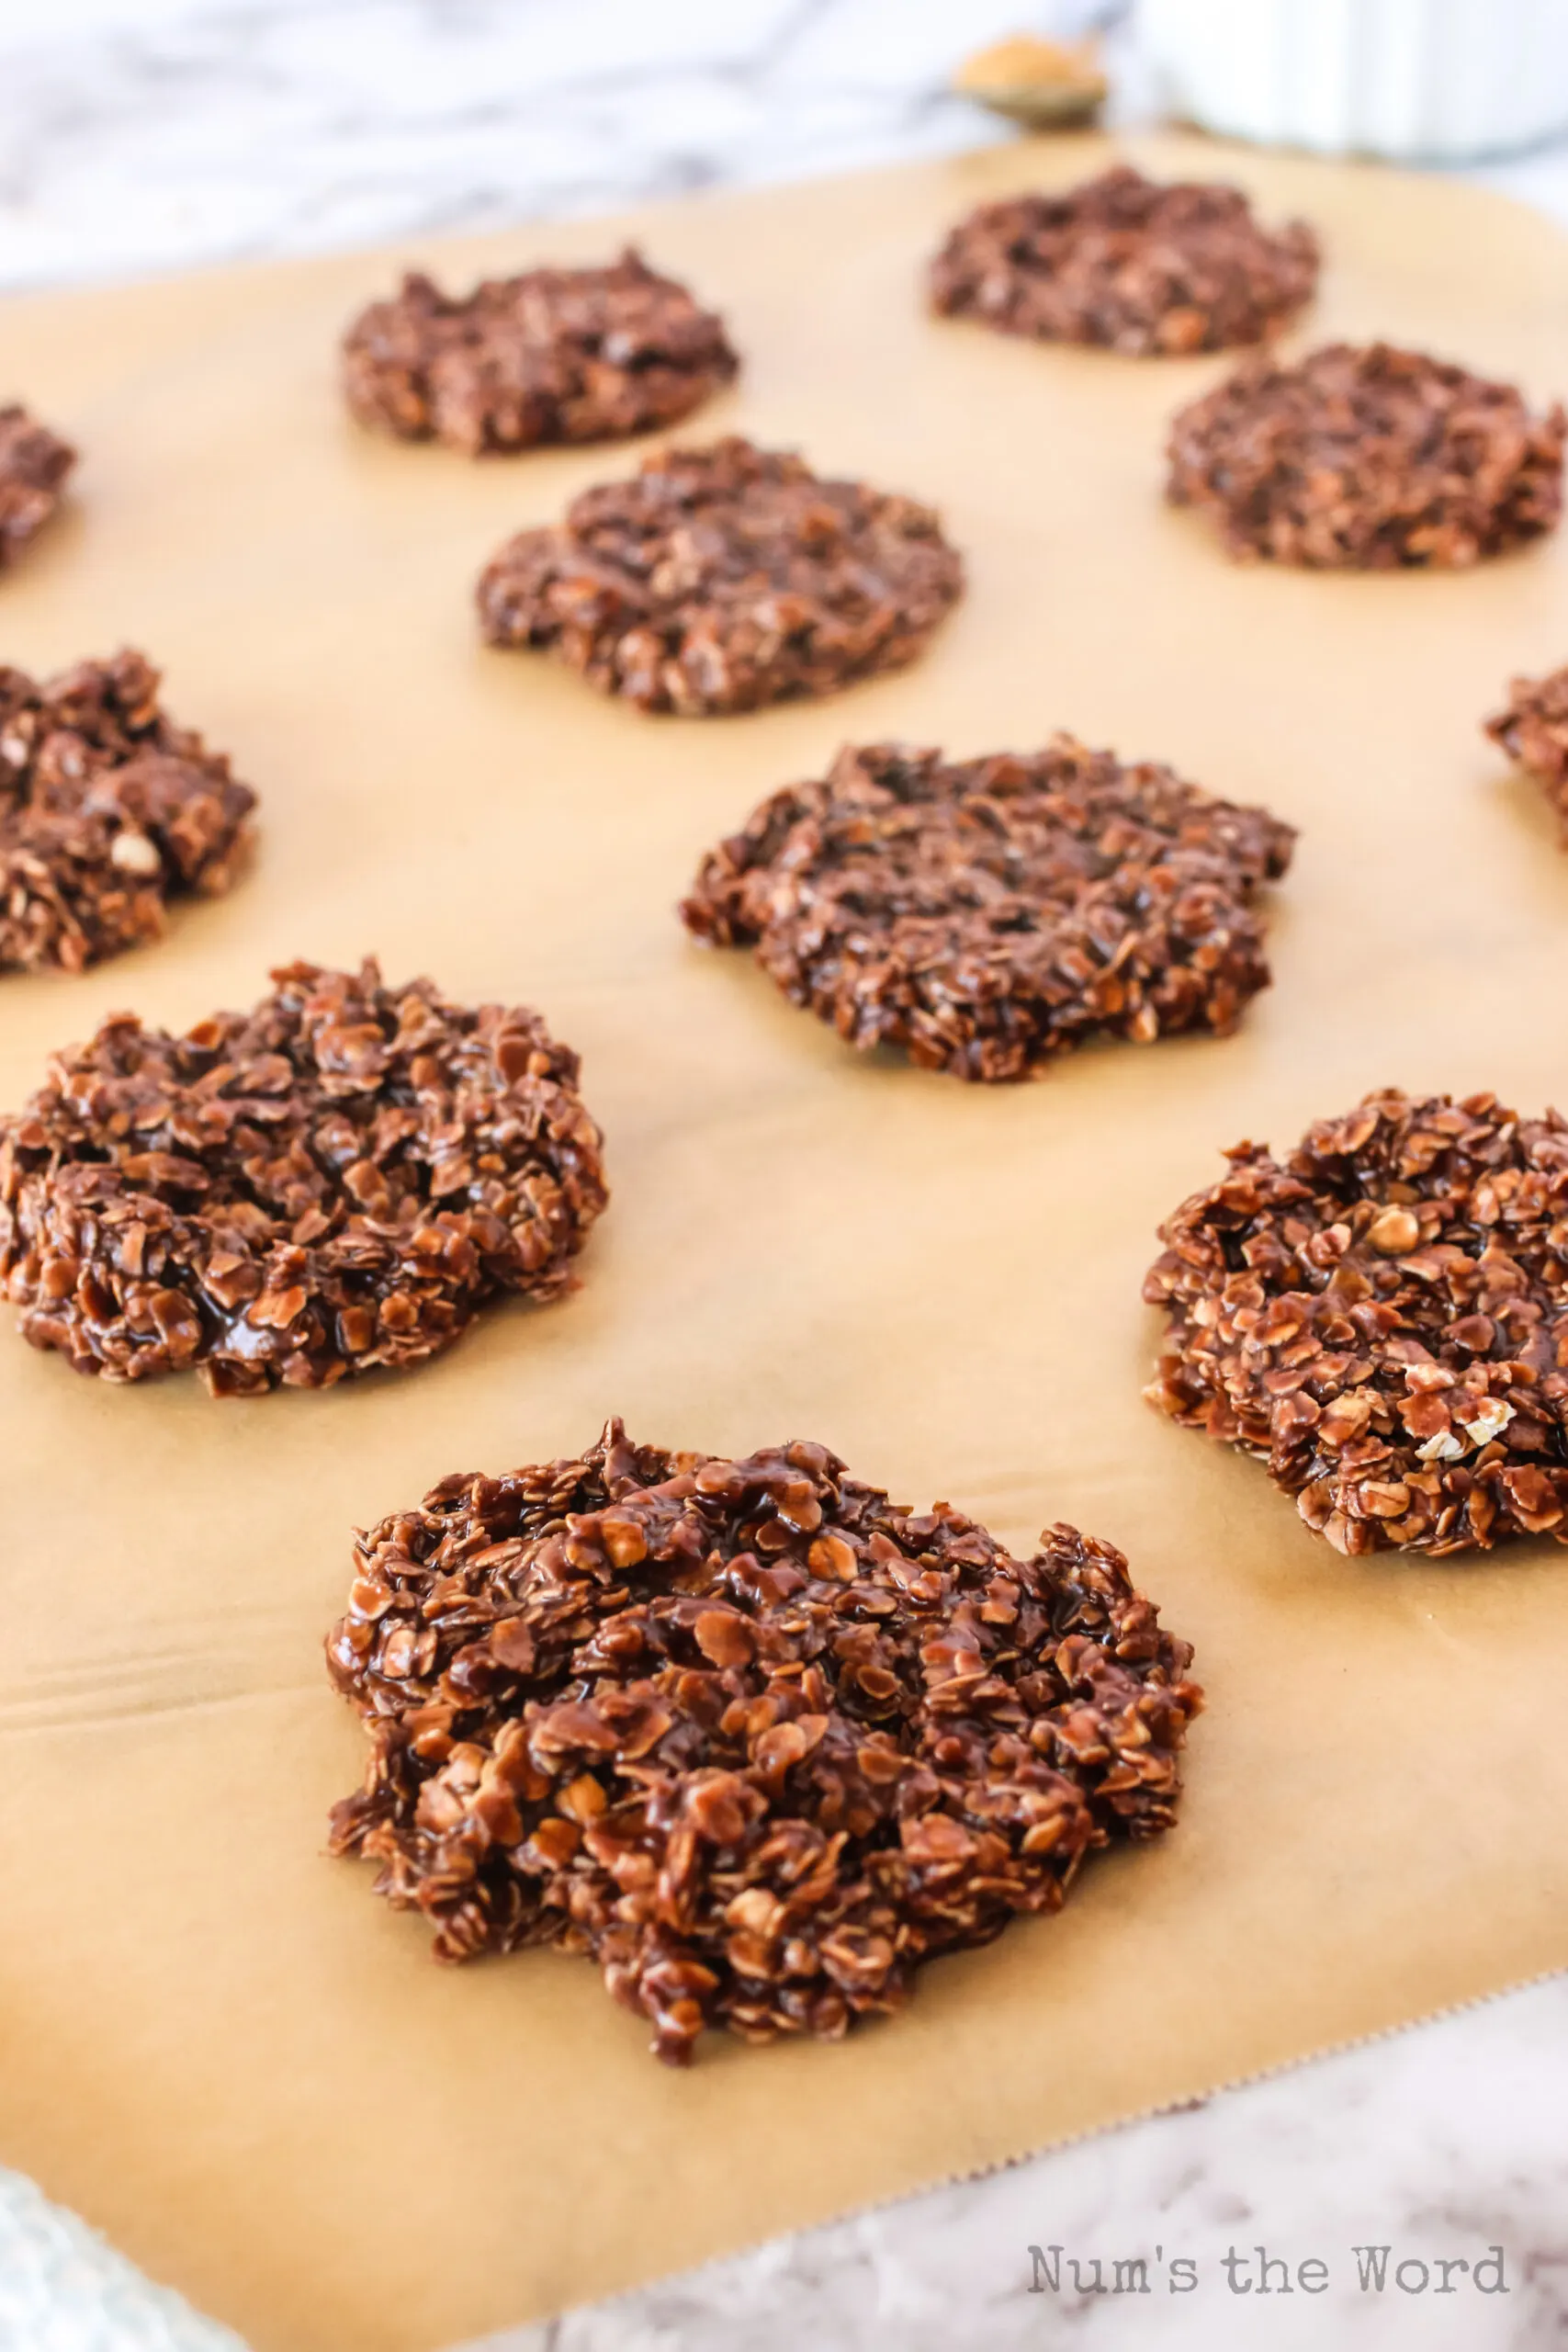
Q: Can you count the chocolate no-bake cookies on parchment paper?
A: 11